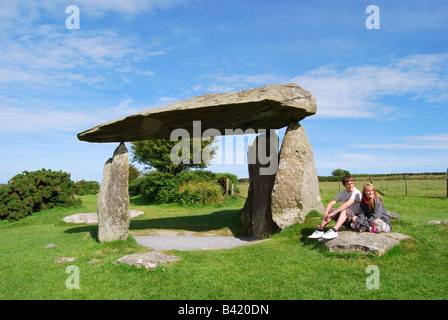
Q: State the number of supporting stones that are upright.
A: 3